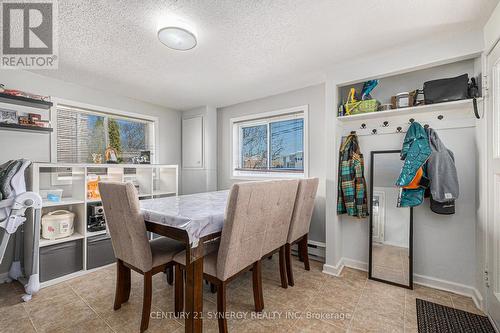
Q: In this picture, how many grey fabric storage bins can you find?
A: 2